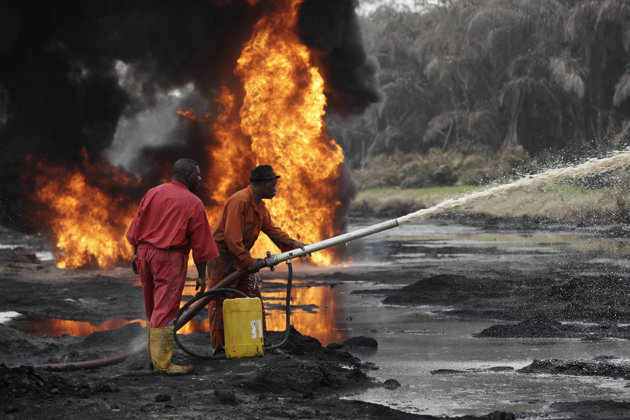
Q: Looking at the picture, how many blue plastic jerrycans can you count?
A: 0